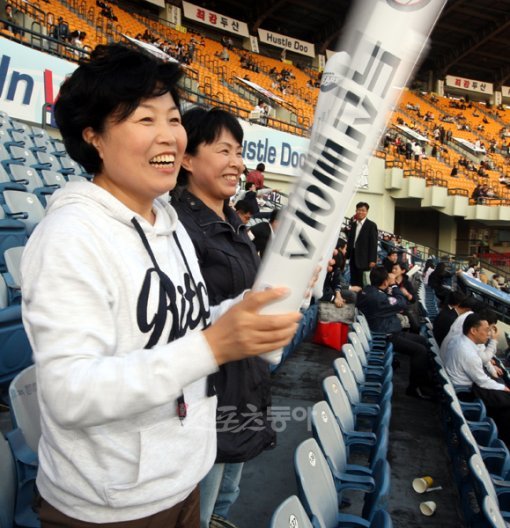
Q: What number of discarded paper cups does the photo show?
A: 2